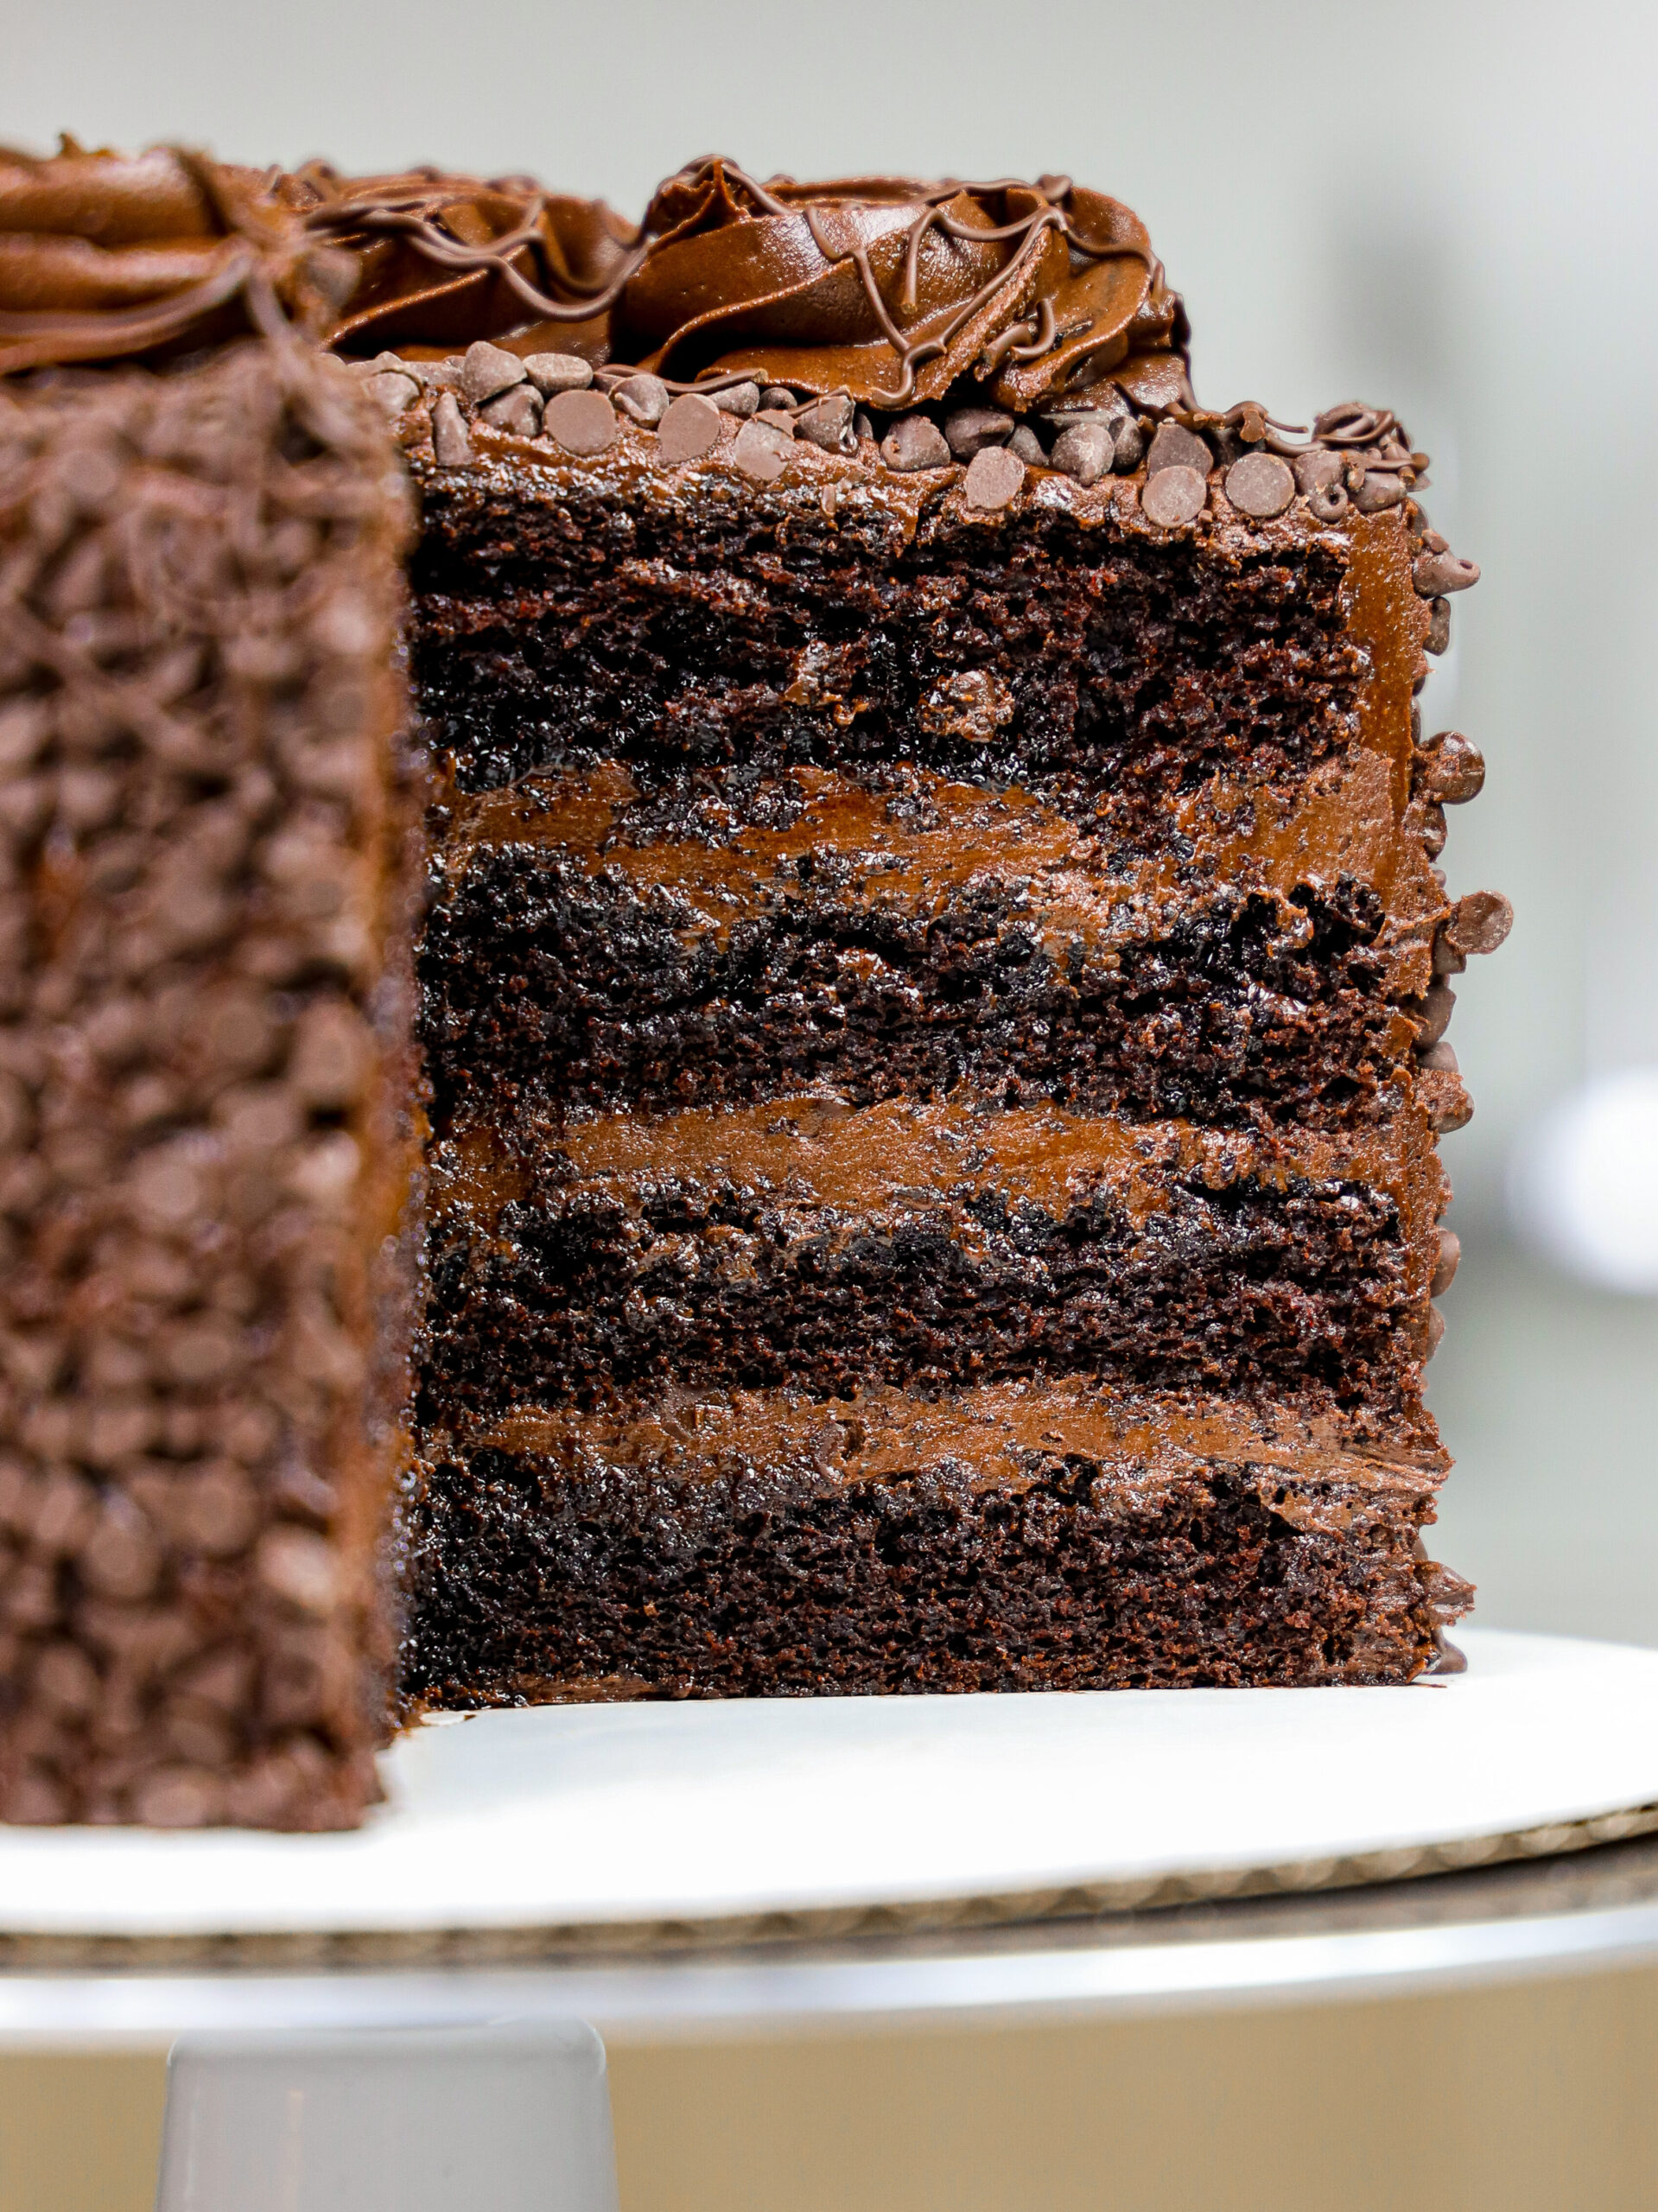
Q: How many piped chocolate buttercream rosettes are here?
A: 3